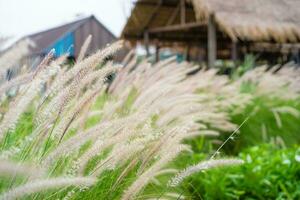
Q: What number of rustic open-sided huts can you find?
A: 1